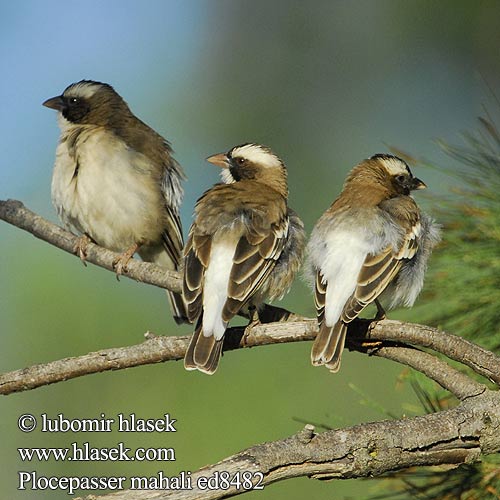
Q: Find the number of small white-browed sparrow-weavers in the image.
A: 3